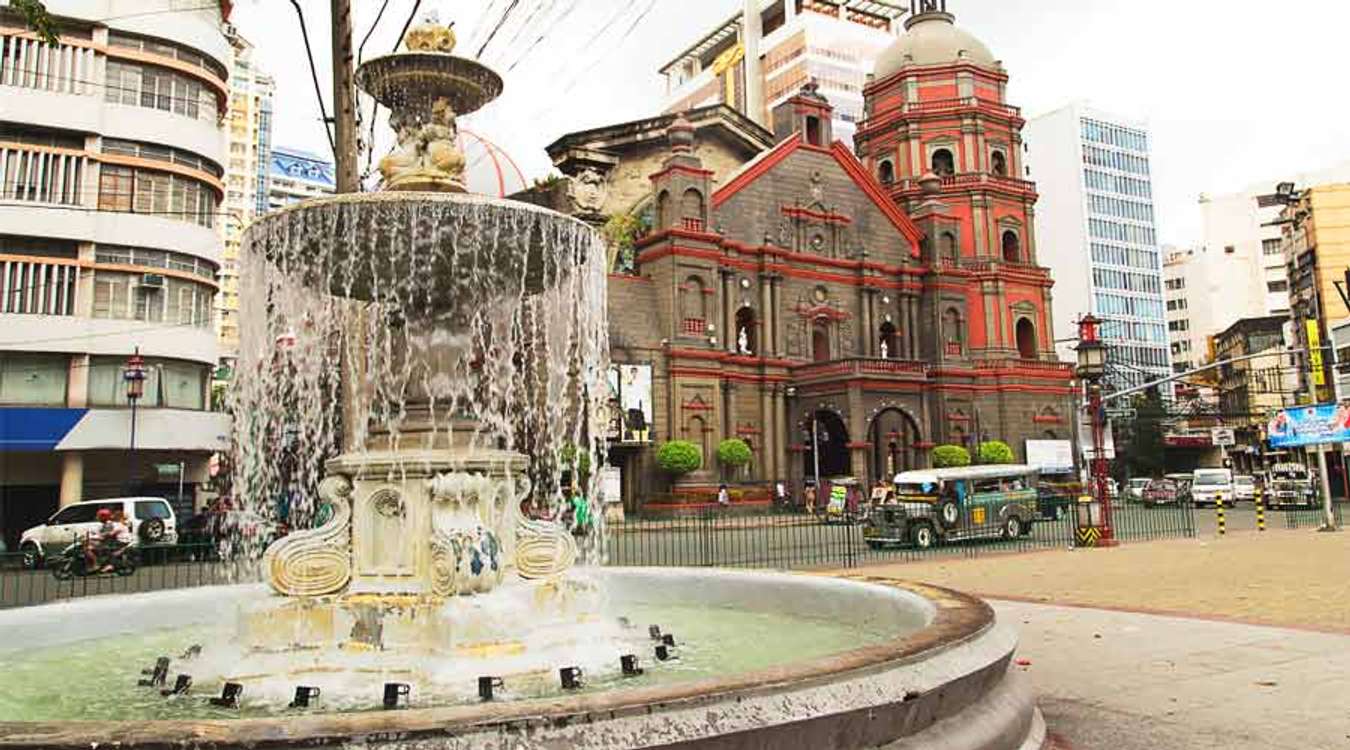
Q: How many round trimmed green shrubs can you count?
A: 4